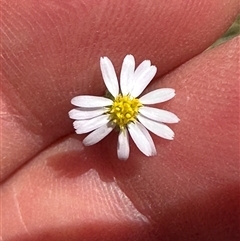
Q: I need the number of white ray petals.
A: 12